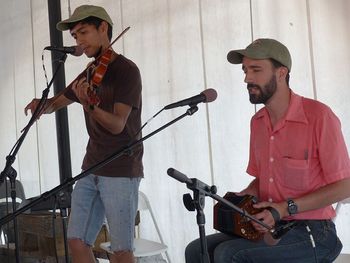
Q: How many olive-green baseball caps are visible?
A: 2